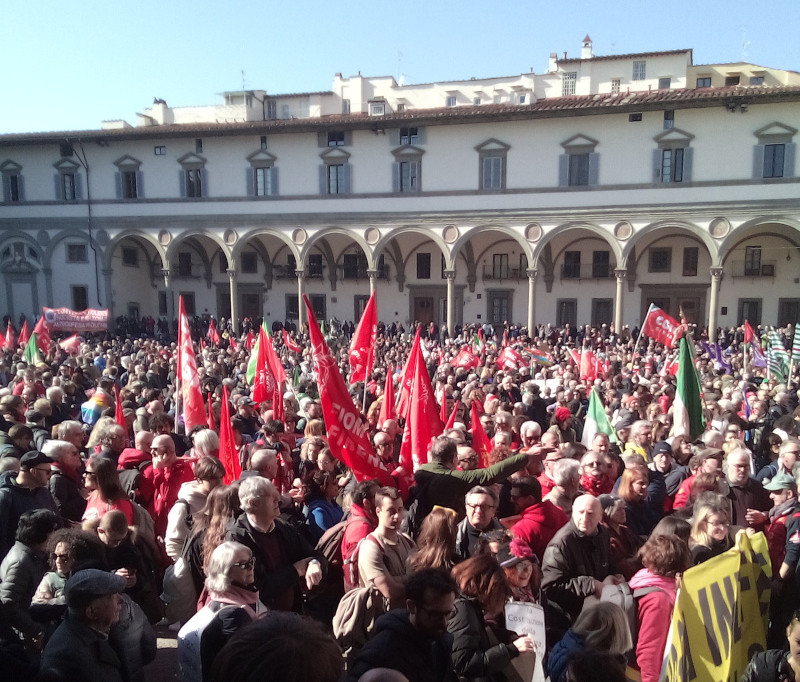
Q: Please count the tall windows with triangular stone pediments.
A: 11